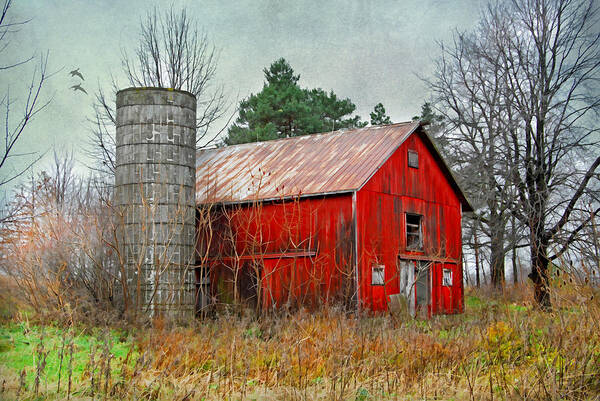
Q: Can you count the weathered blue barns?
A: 0